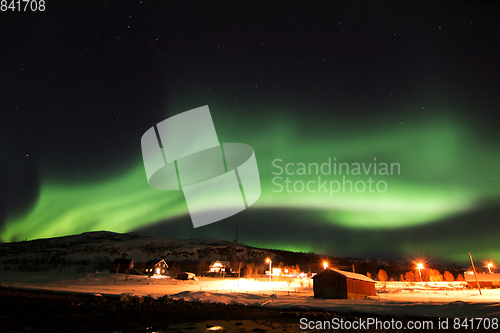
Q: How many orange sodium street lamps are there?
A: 4